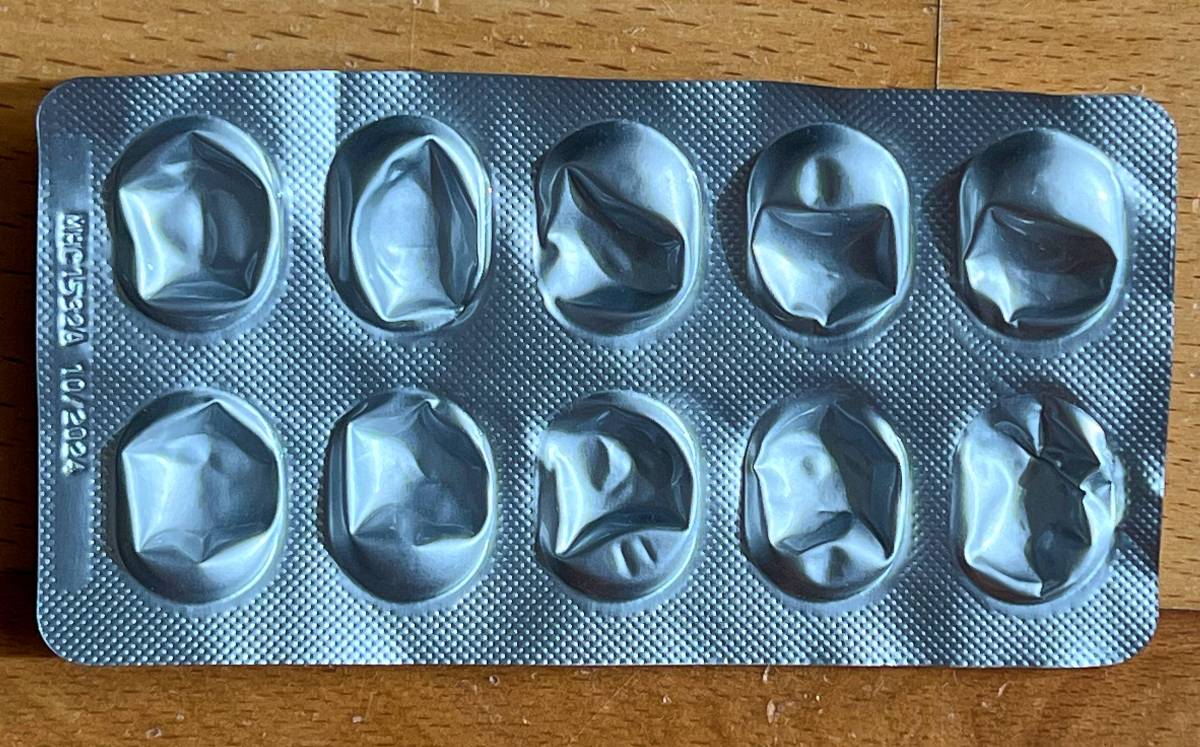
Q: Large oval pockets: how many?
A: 10